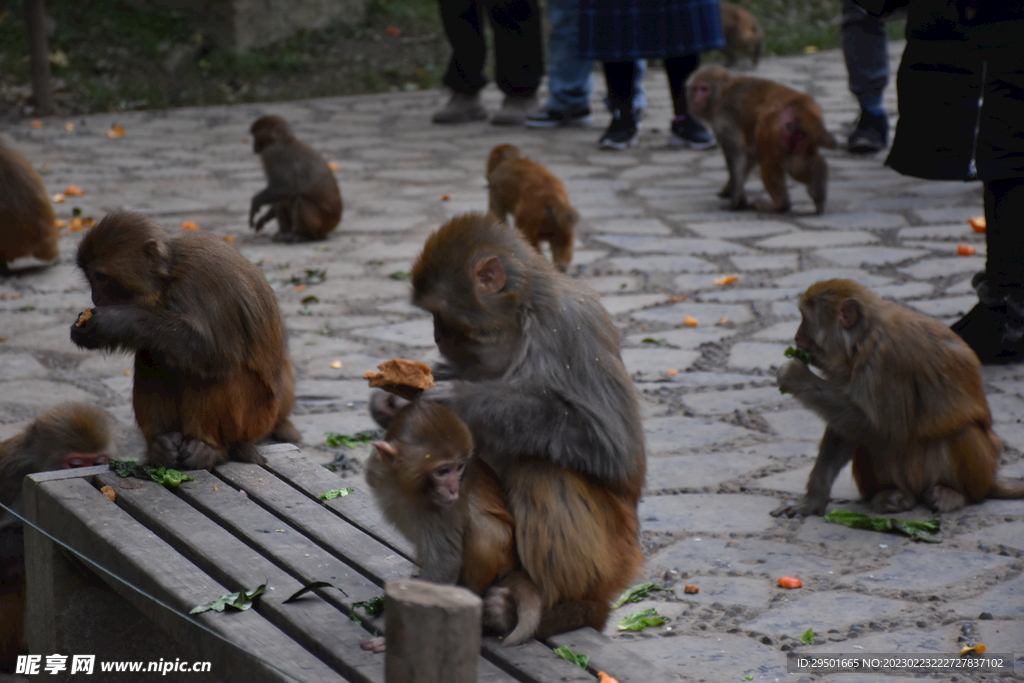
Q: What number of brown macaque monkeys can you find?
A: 10